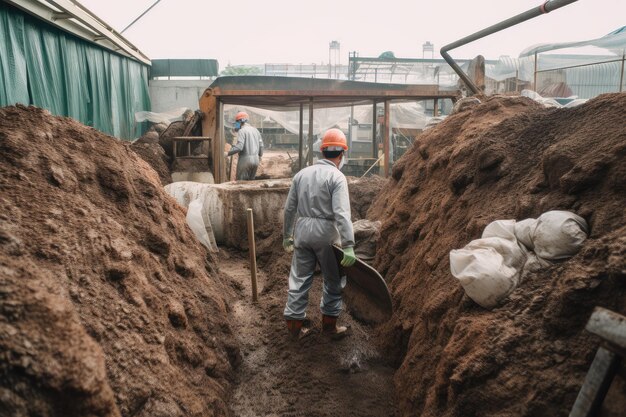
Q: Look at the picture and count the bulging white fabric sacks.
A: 2